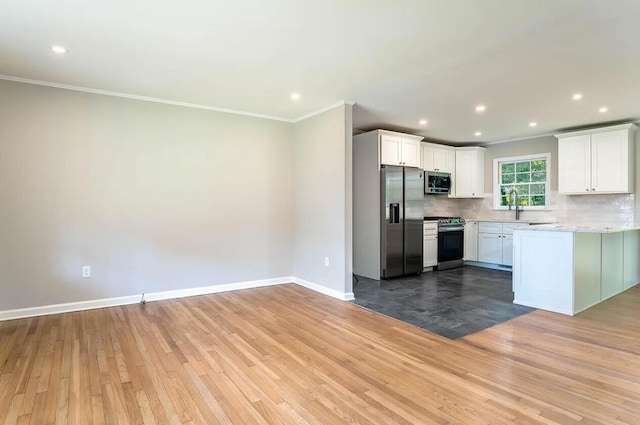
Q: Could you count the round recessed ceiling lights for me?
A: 8